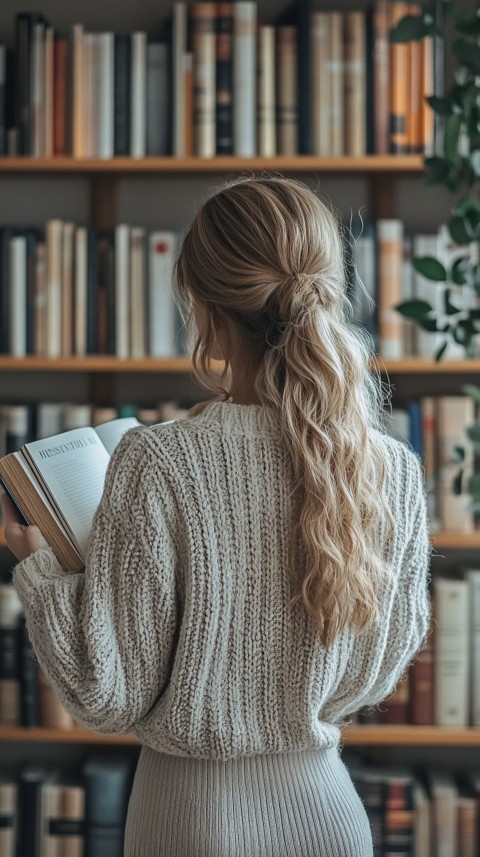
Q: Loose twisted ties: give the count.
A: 1